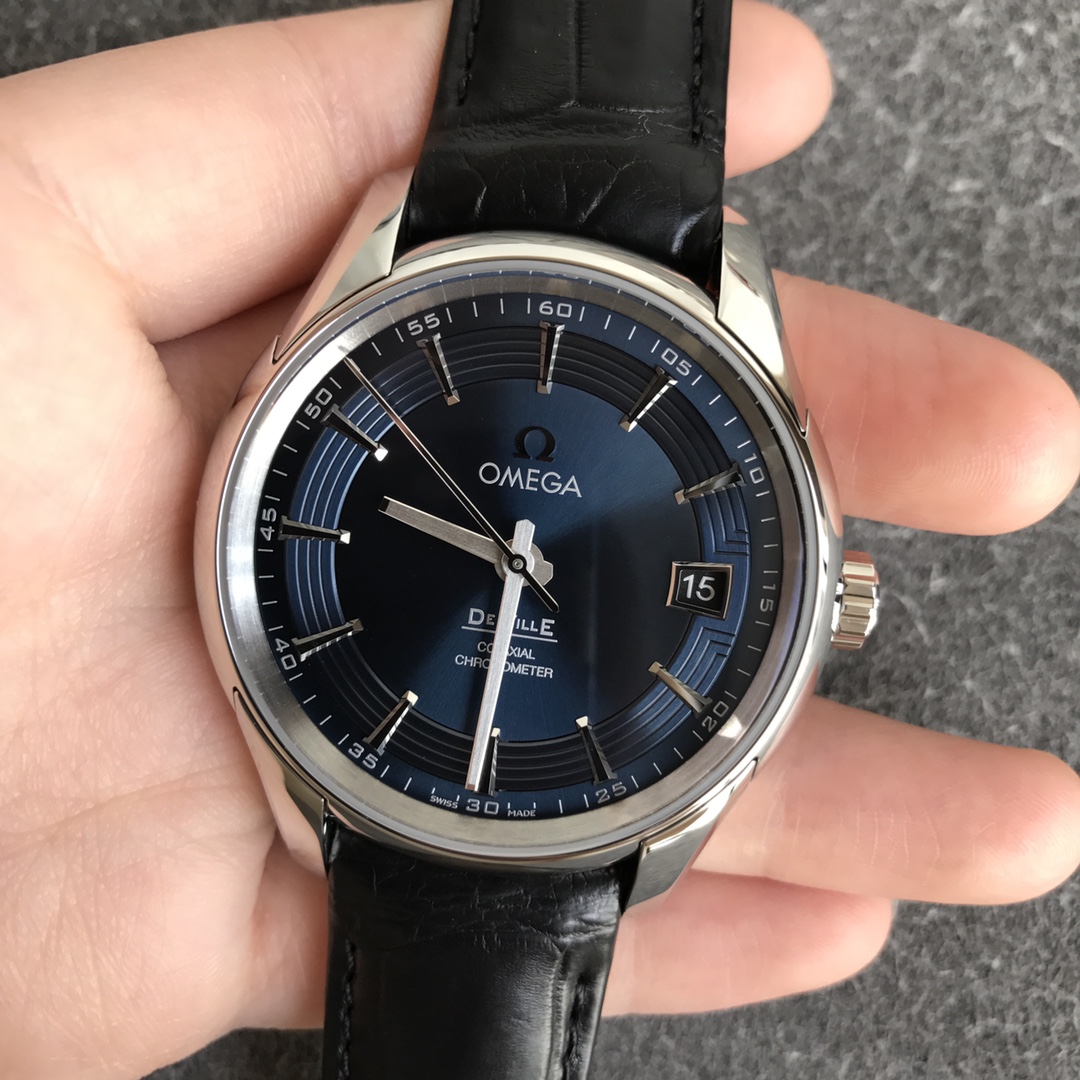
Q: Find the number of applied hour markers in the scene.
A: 11